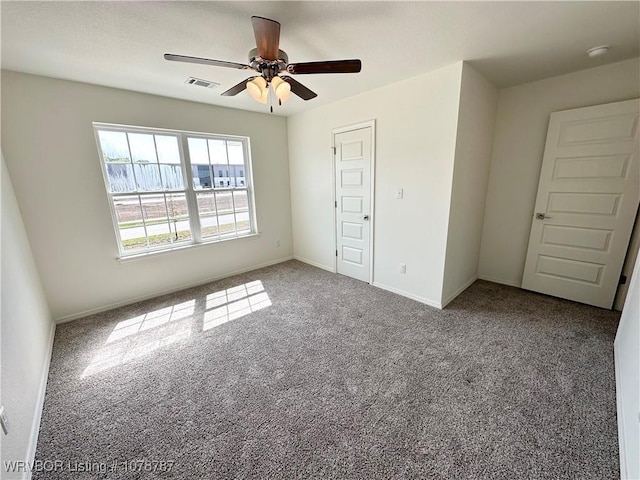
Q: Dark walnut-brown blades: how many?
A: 5